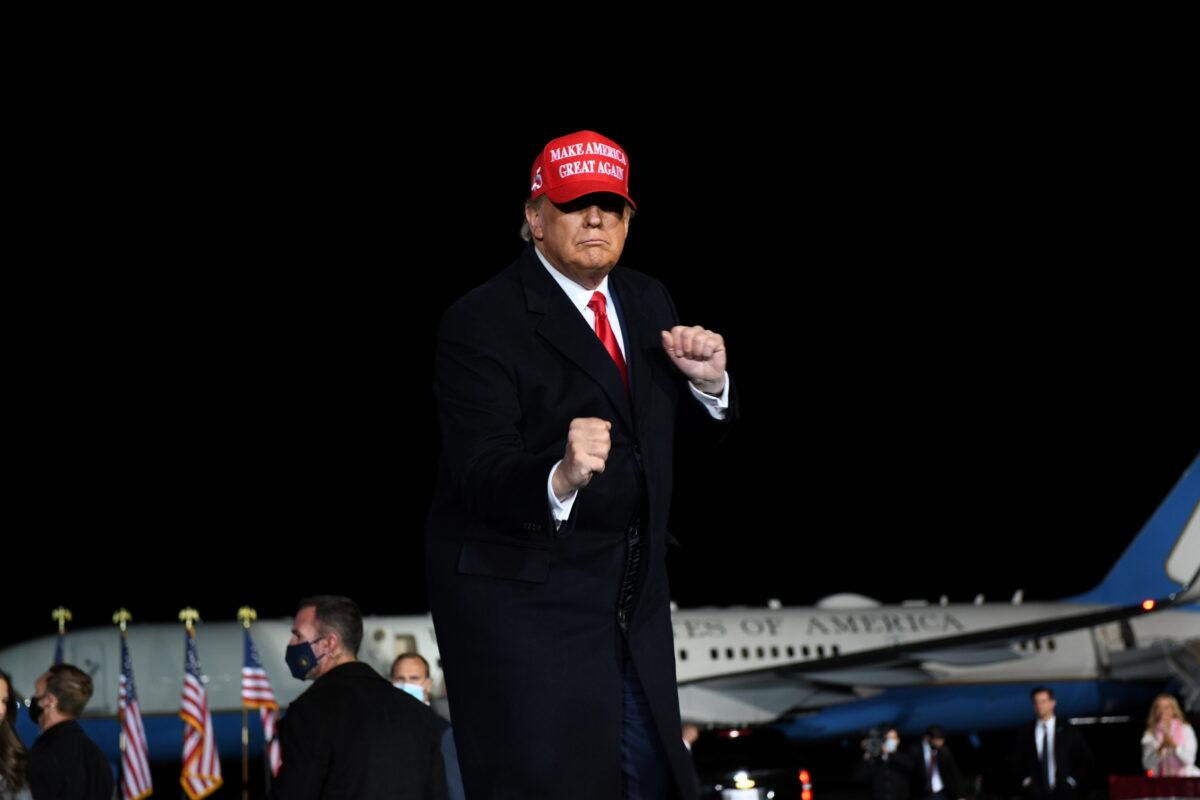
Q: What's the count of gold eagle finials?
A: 4